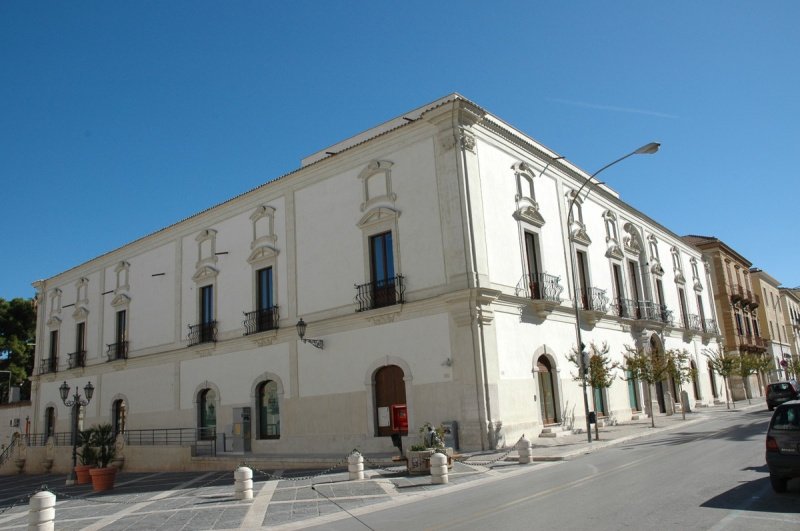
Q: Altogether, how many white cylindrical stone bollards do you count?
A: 5